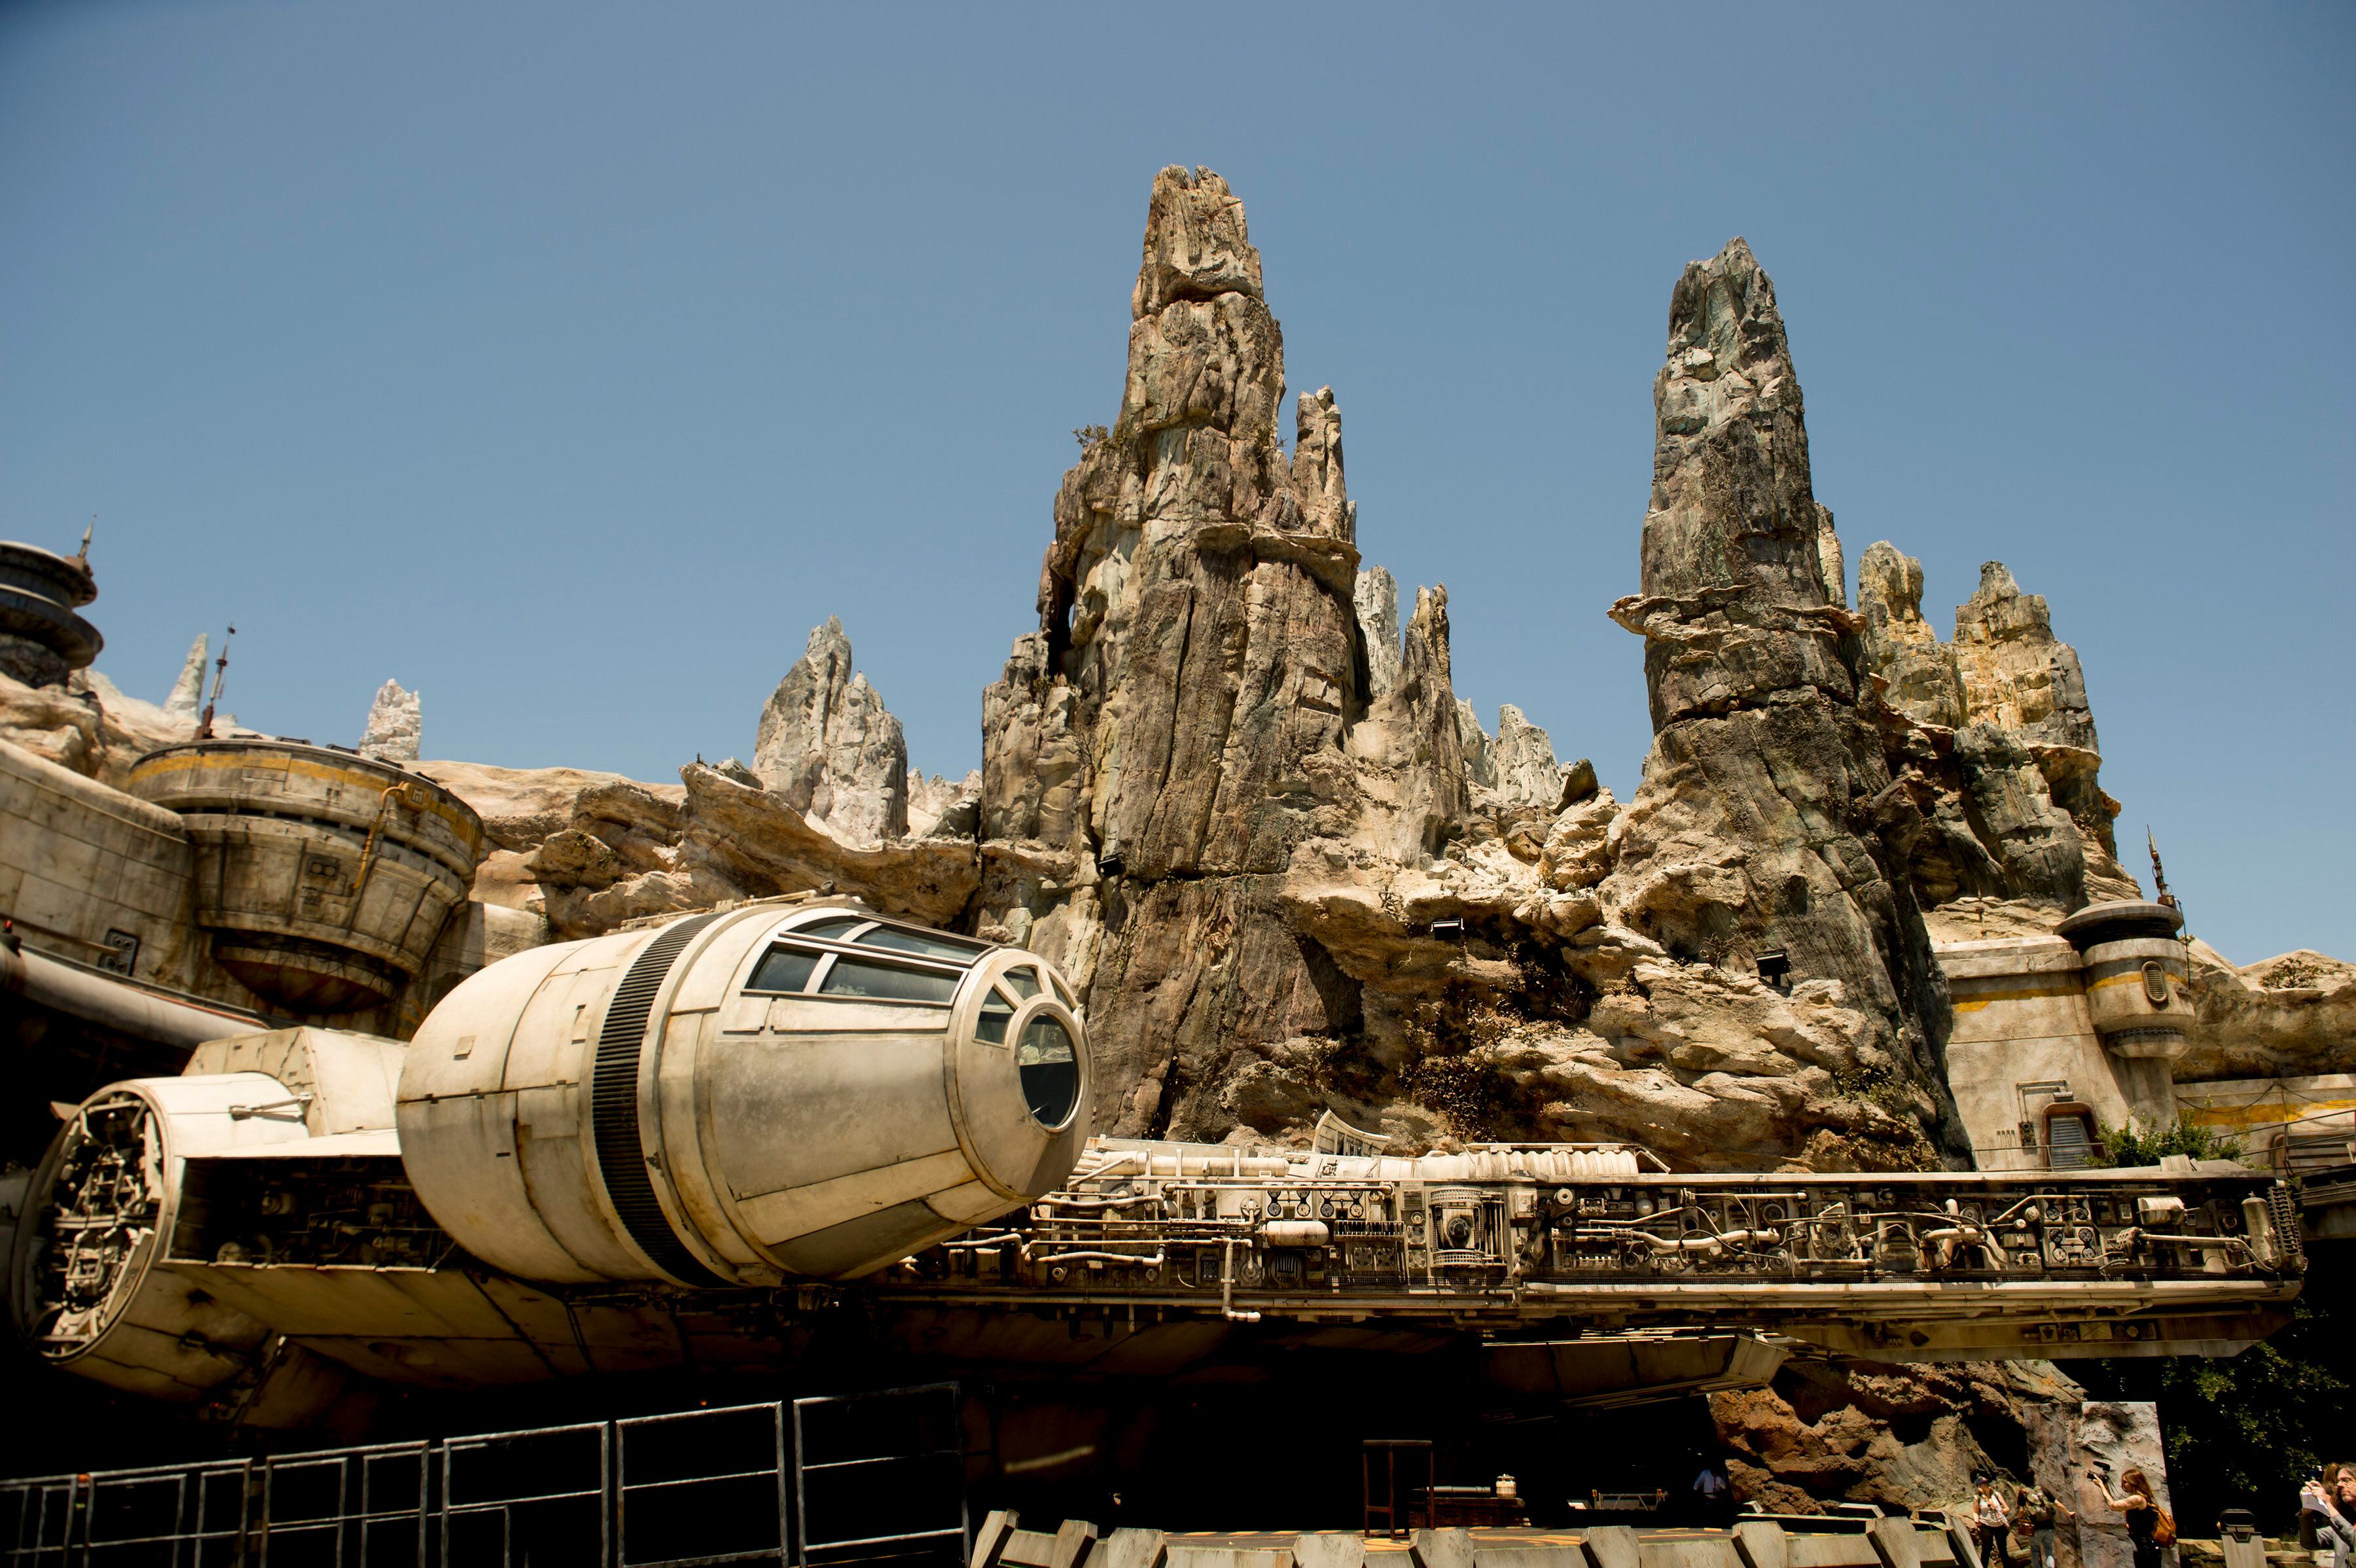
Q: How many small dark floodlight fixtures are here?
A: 3